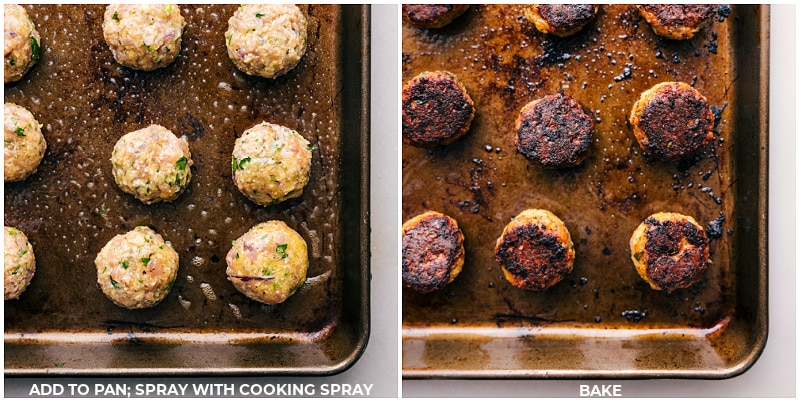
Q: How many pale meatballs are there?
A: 9